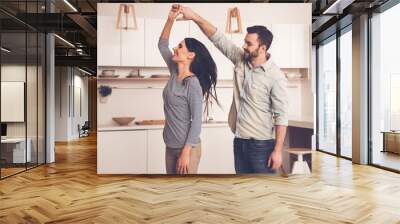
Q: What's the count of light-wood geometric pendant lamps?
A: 2